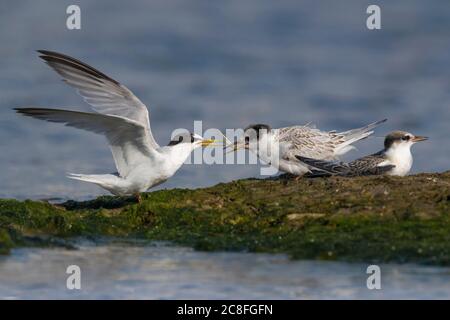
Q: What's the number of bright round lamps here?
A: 0